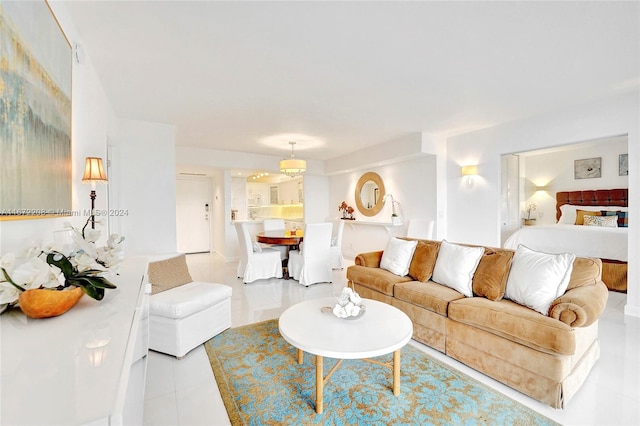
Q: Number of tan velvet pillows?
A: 2